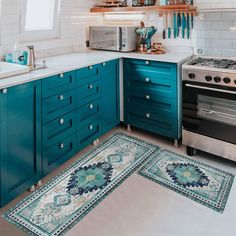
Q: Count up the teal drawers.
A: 12